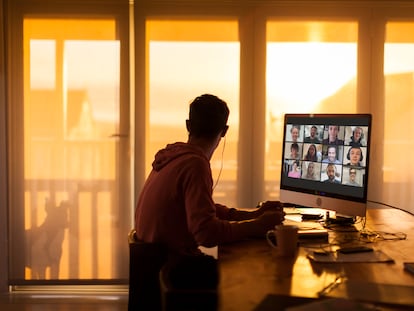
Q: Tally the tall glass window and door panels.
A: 4